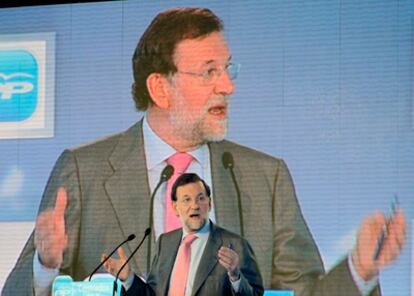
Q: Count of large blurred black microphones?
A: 2